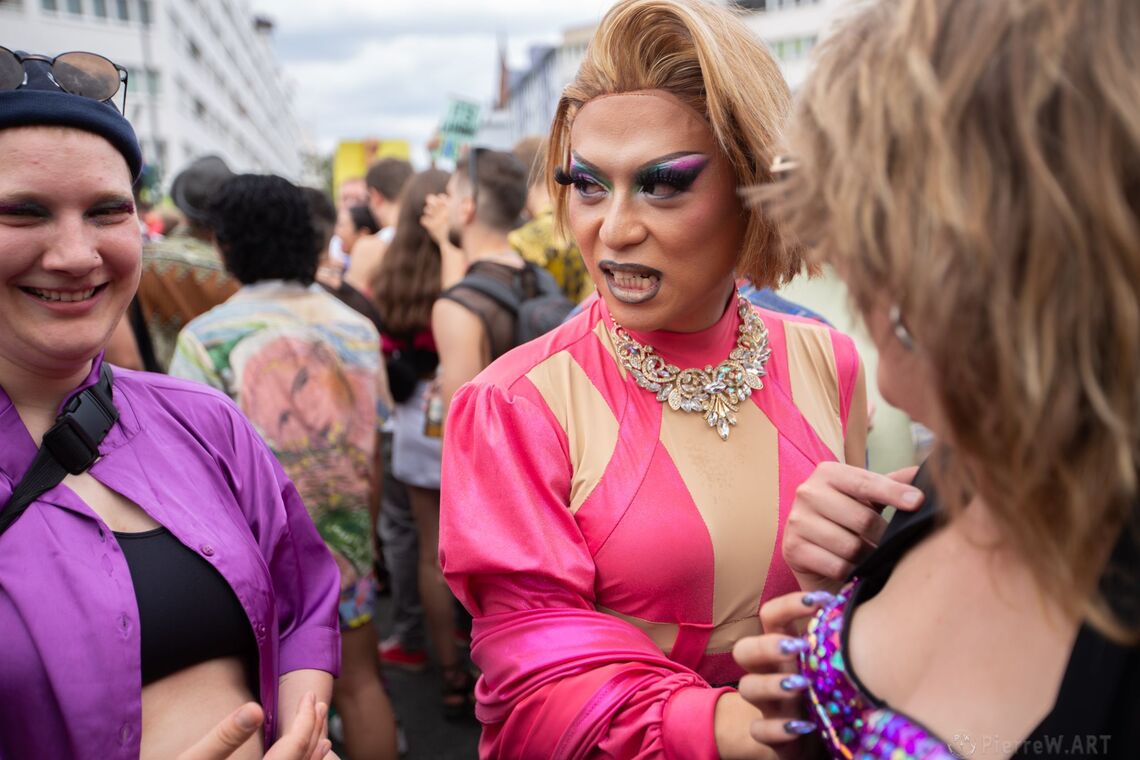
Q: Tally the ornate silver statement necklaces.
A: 1